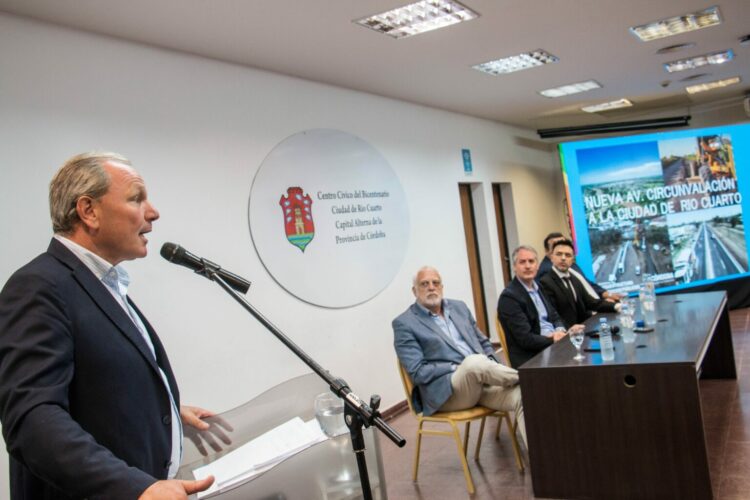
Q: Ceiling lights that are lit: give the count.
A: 7